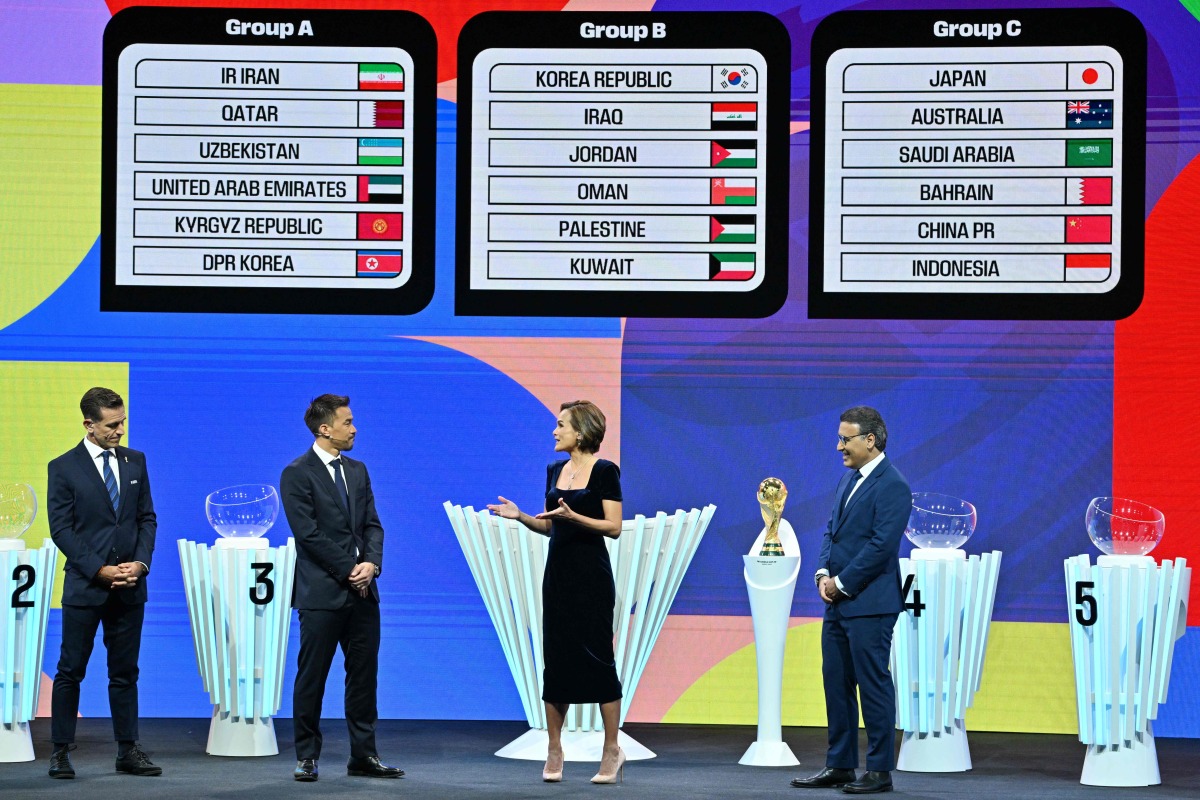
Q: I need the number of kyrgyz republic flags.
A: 1